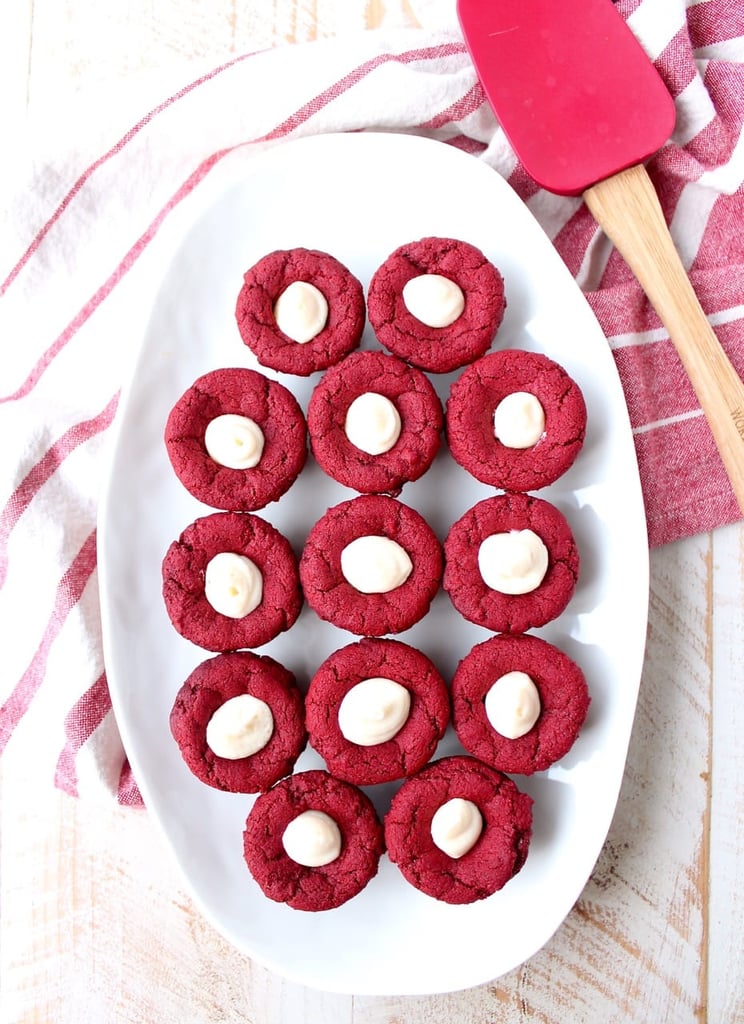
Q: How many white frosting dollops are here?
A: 13